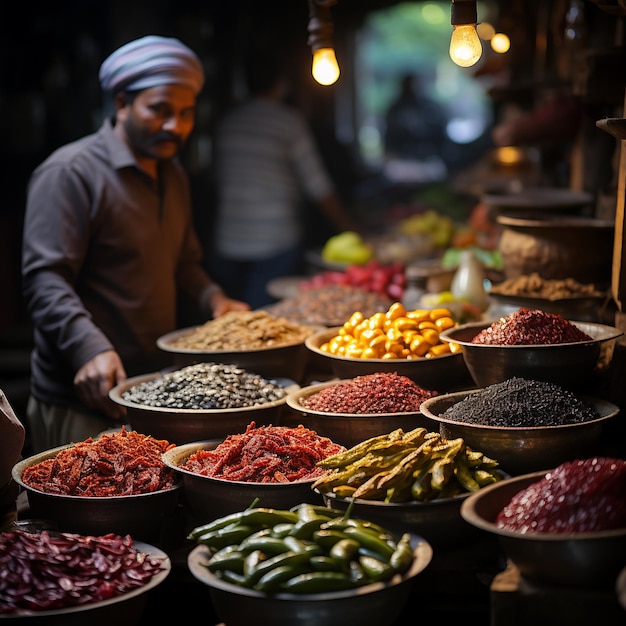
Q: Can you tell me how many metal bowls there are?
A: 12